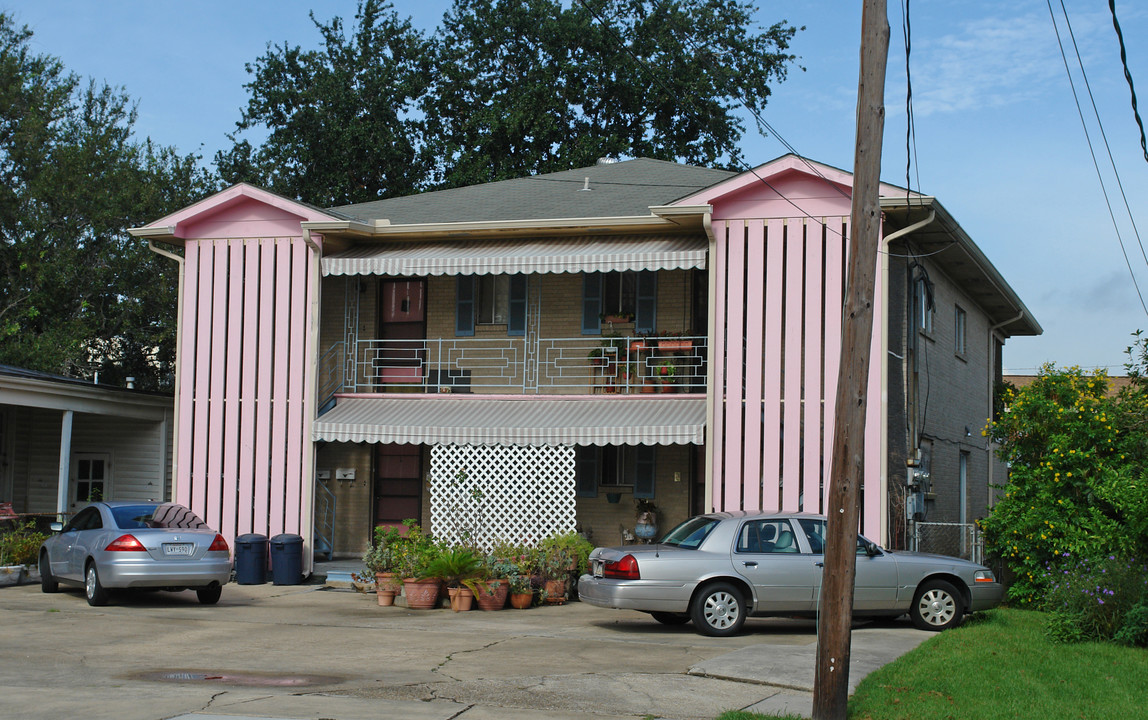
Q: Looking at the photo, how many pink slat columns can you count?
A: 2